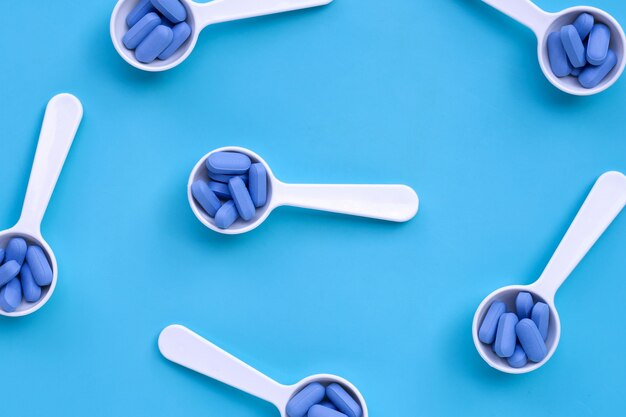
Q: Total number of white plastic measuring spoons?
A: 6